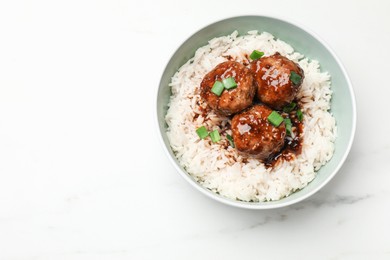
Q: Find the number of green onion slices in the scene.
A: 11